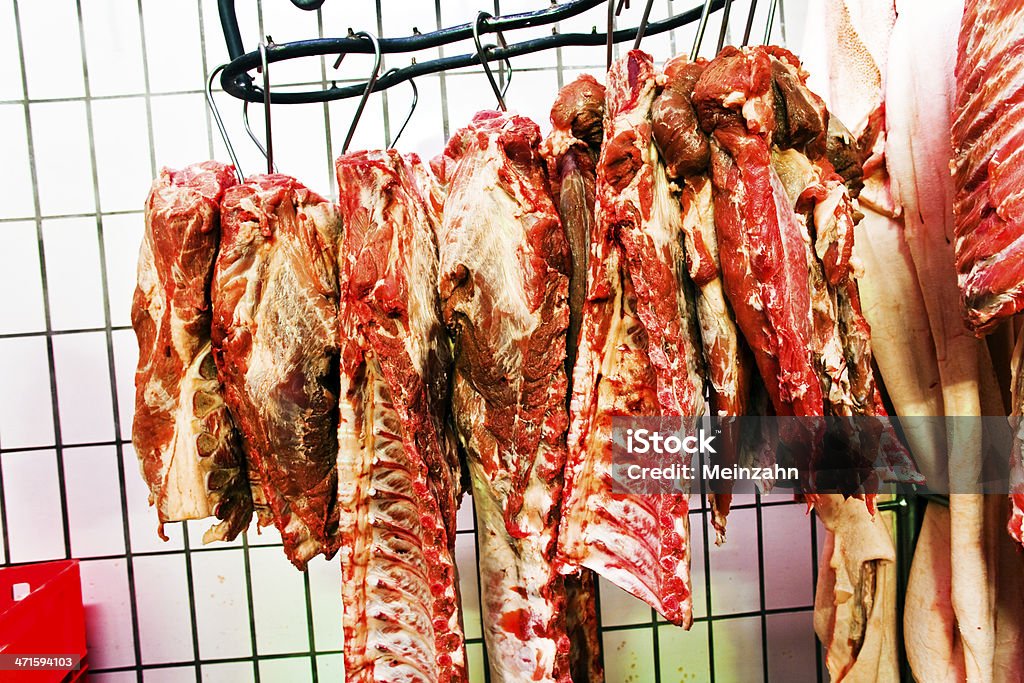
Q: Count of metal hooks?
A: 13